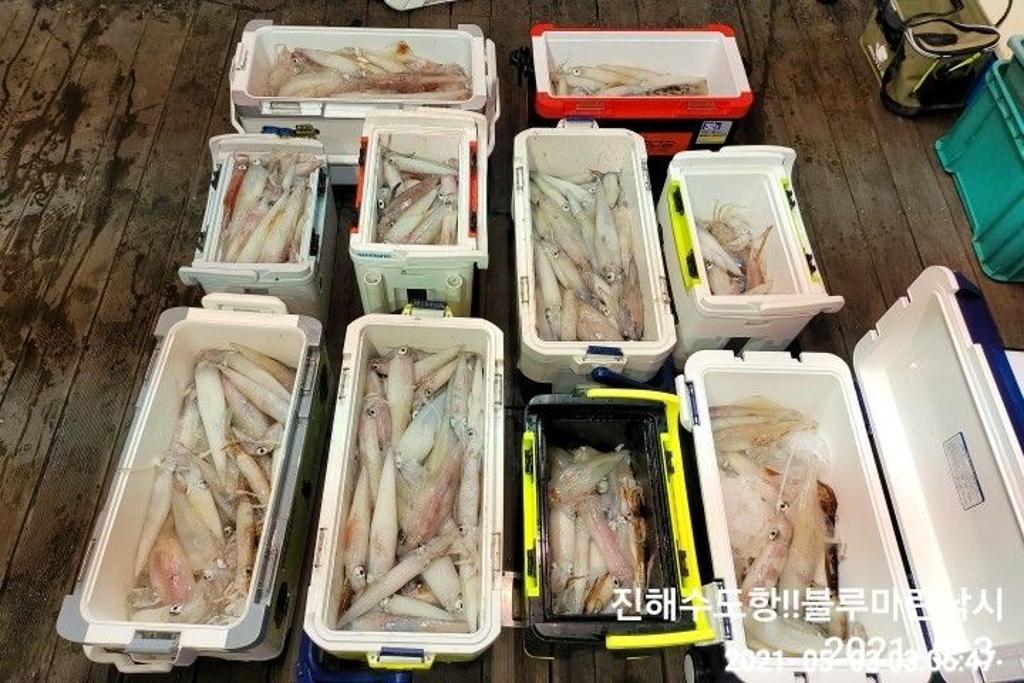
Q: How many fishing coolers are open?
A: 10